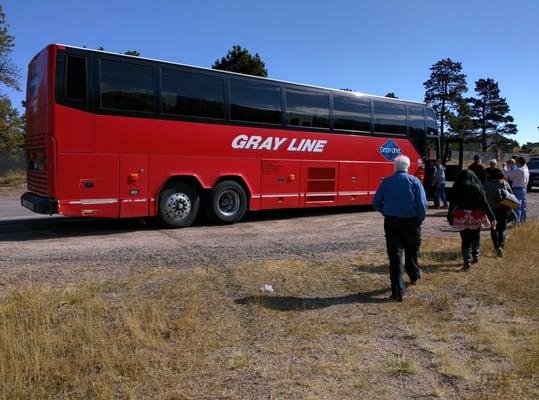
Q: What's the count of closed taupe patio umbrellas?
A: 0